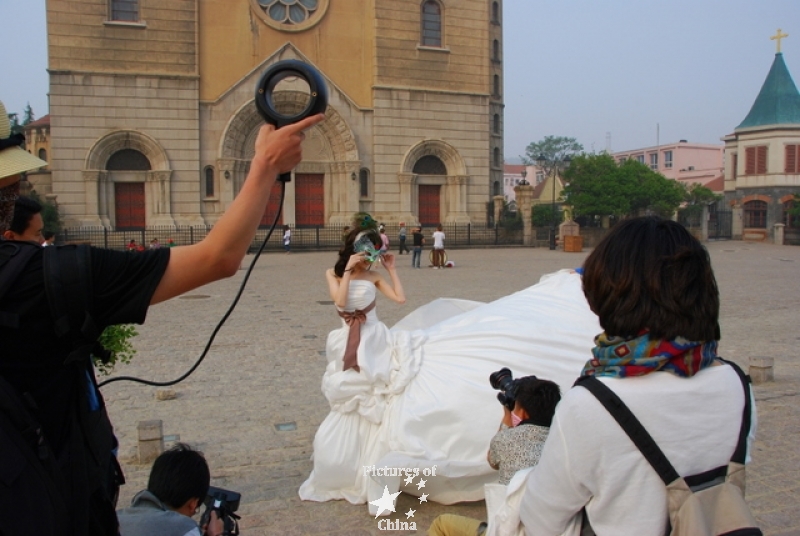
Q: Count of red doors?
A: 4